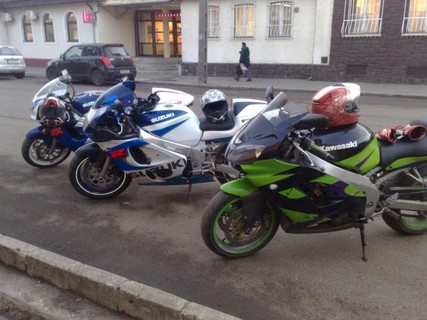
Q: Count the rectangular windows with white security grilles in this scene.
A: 5